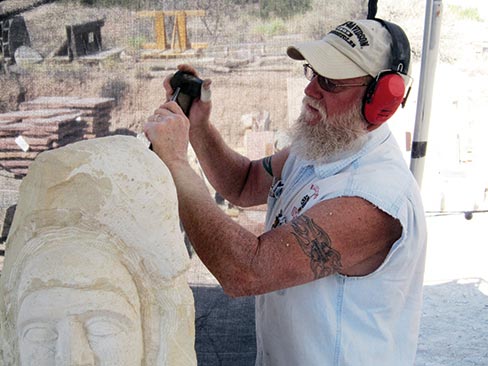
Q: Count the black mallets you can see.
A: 1